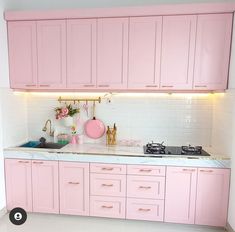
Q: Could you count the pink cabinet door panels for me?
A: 12